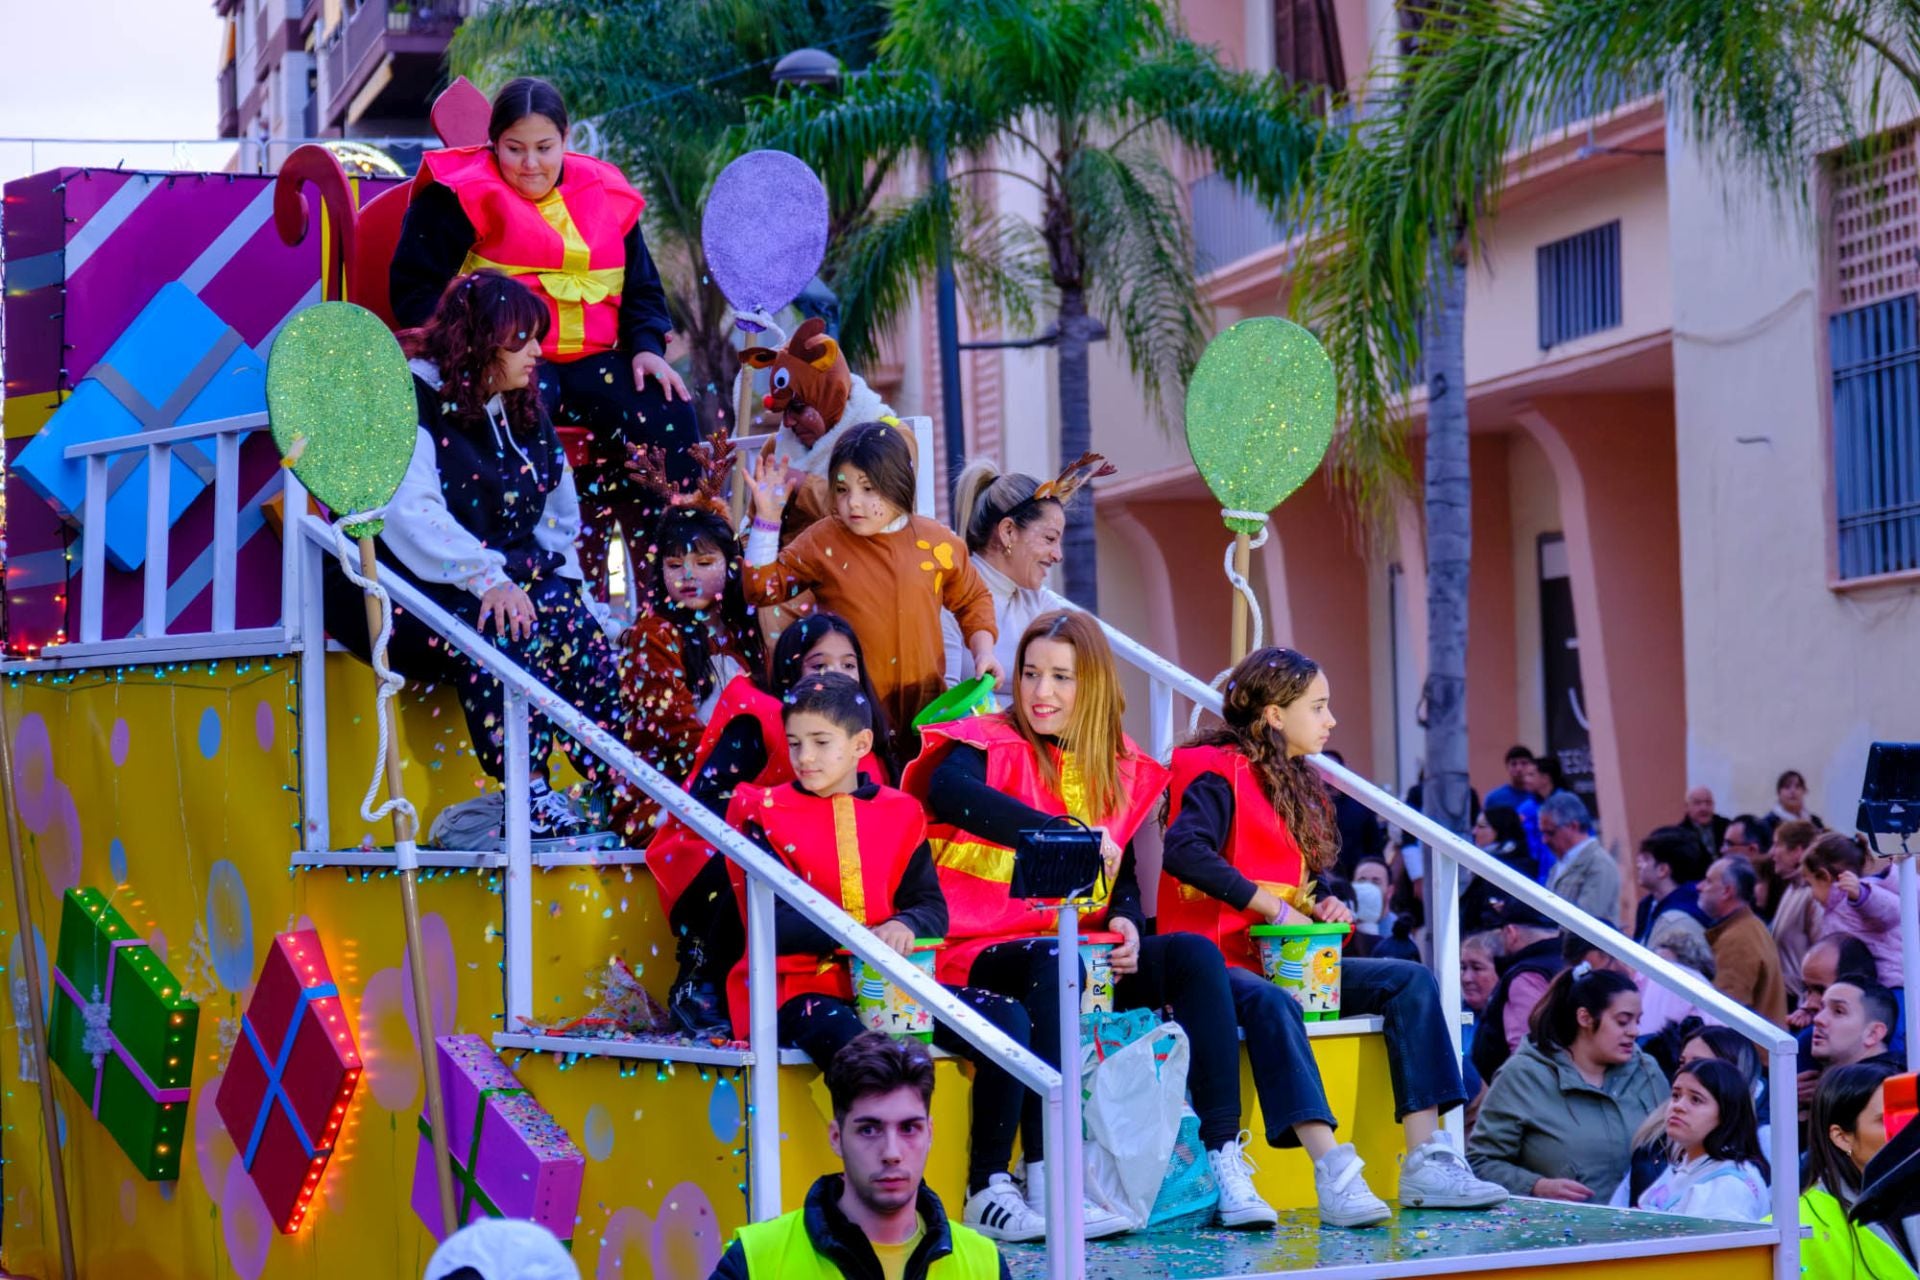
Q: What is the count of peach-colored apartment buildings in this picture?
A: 1